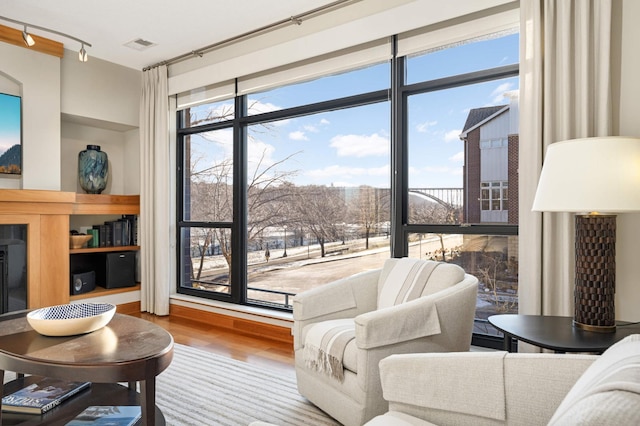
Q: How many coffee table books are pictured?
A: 2